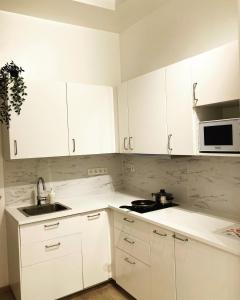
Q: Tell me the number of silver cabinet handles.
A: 14